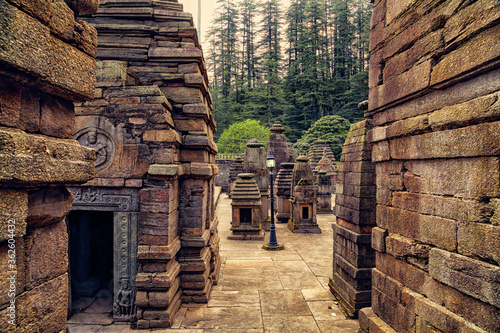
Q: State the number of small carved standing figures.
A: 1